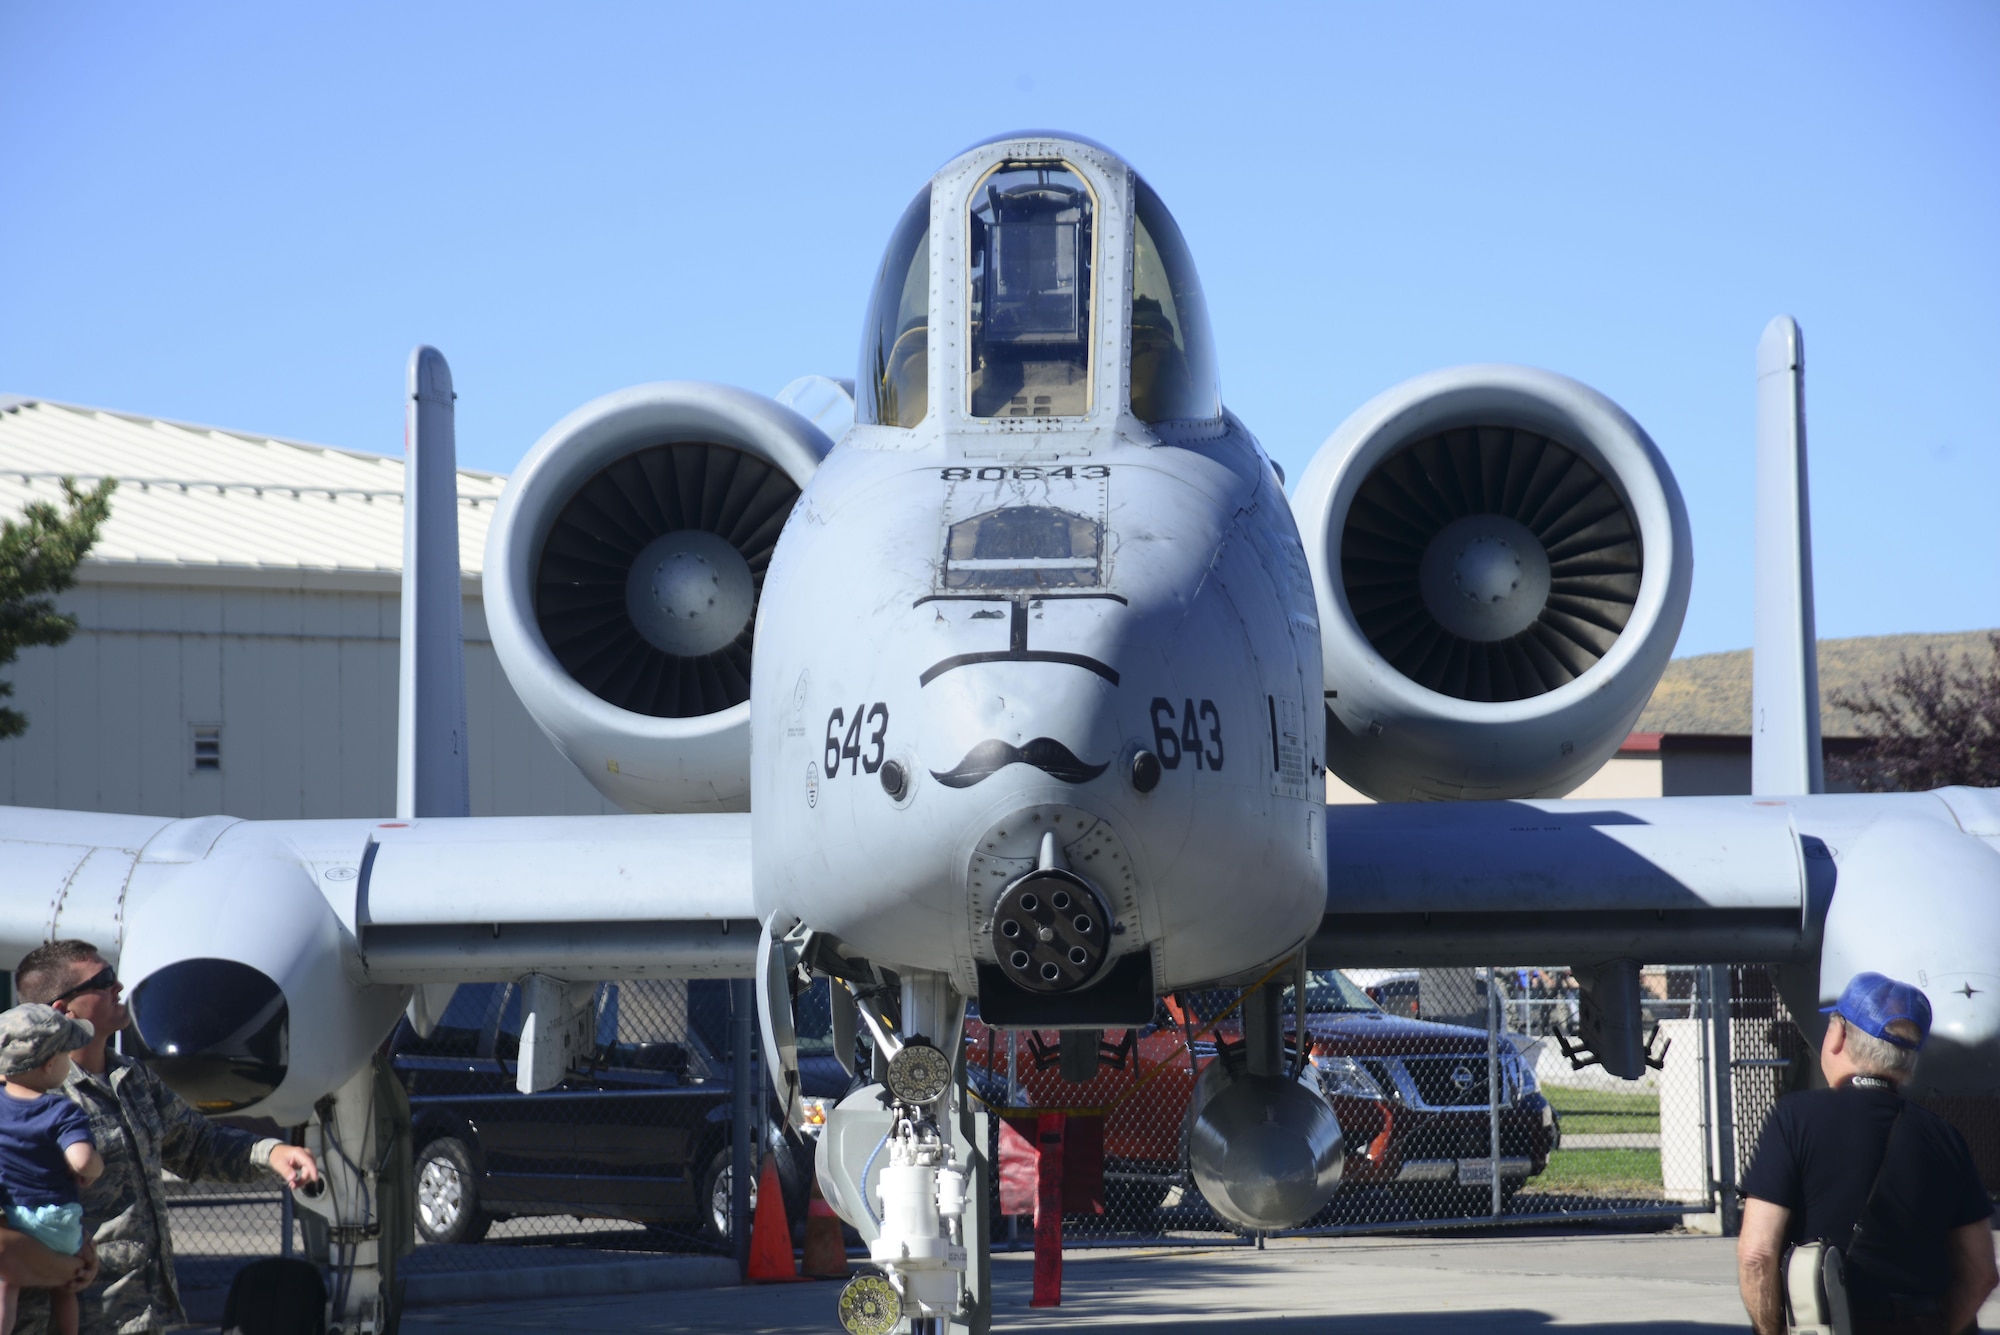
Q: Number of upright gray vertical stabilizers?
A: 2